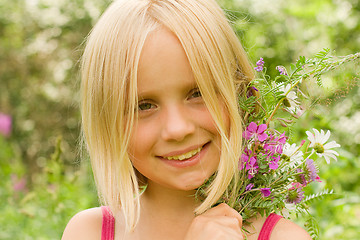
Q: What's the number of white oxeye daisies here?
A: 3